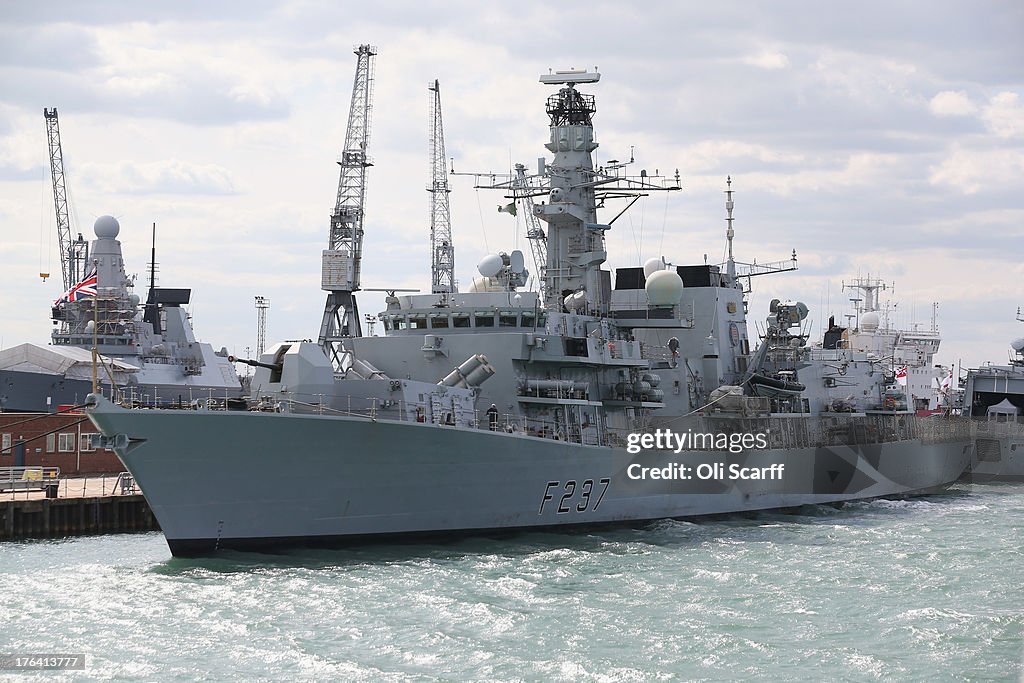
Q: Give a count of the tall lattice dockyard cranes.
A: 4